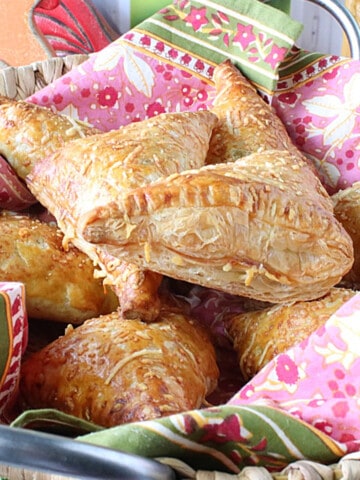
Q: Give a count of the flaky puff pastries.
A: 8